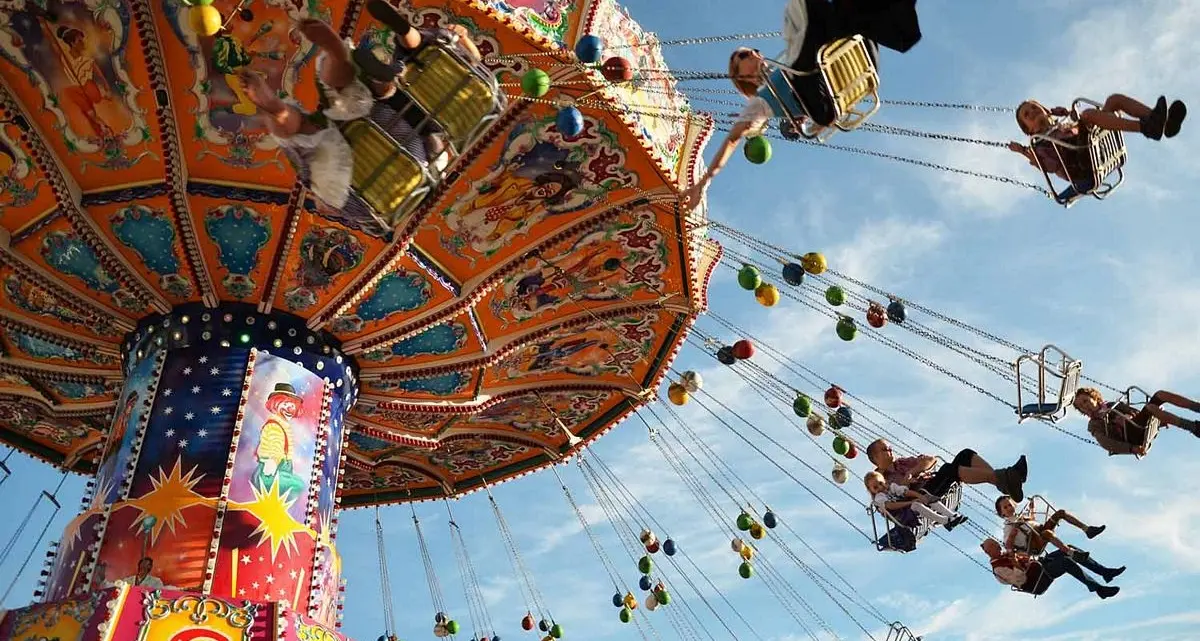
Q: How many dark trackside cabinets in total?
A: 0